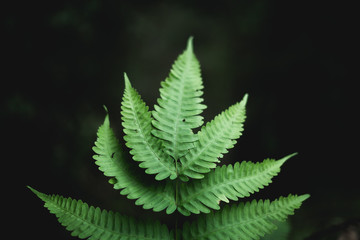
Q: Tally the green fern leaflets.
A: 7